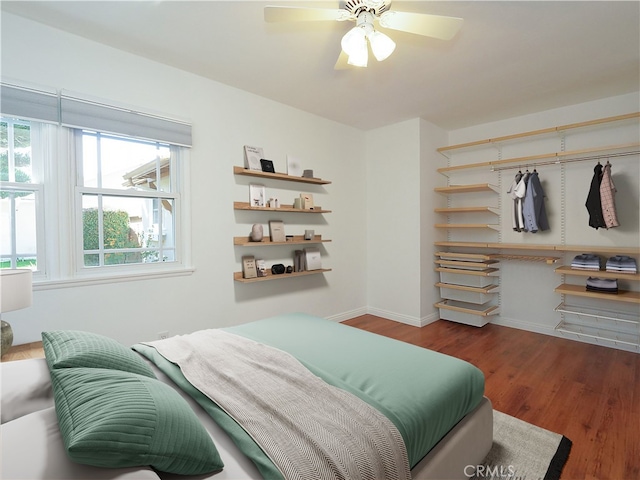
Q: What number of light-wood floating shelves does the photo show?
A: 4